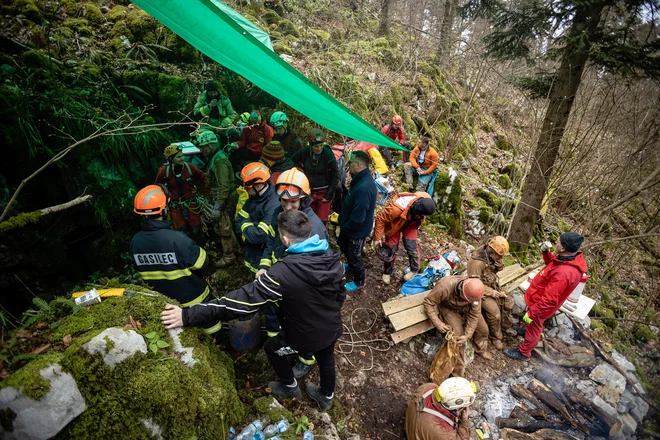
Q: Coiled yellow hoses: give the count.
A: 0